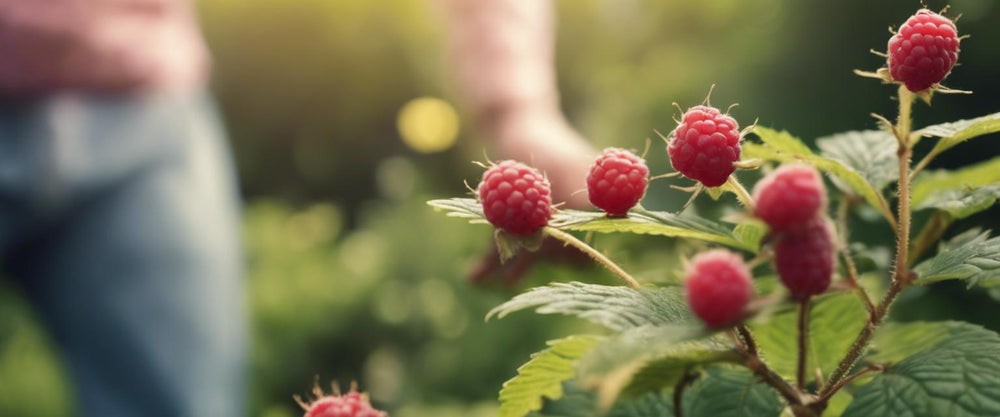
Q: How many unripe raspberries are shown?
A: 0